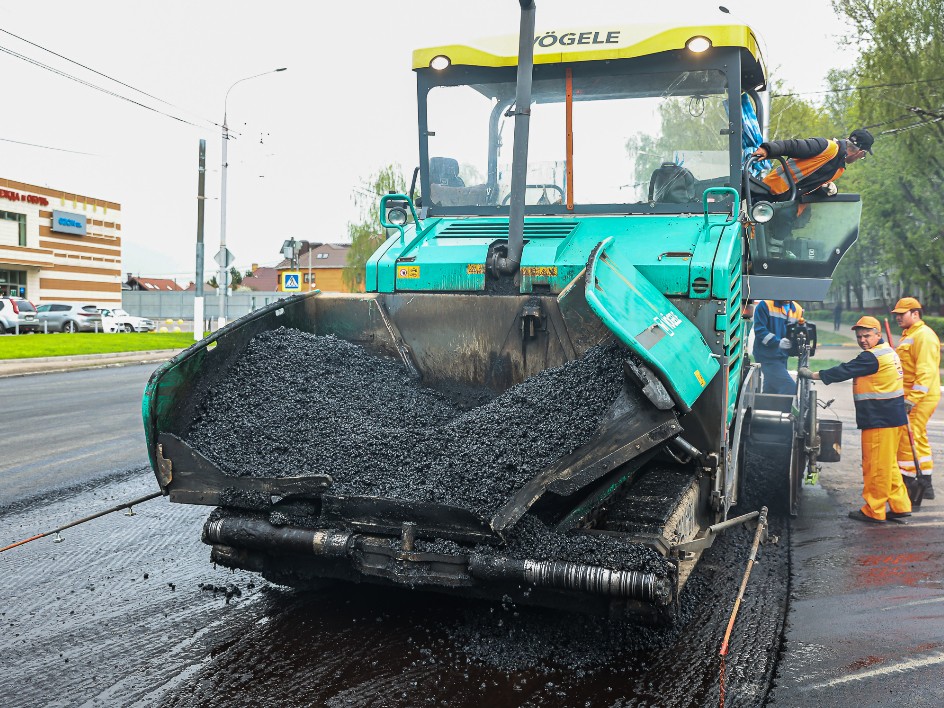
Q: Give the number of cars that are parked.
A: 3